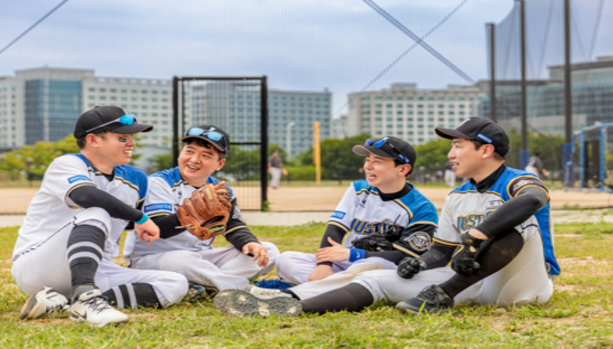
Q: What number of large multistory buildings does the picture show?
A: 4